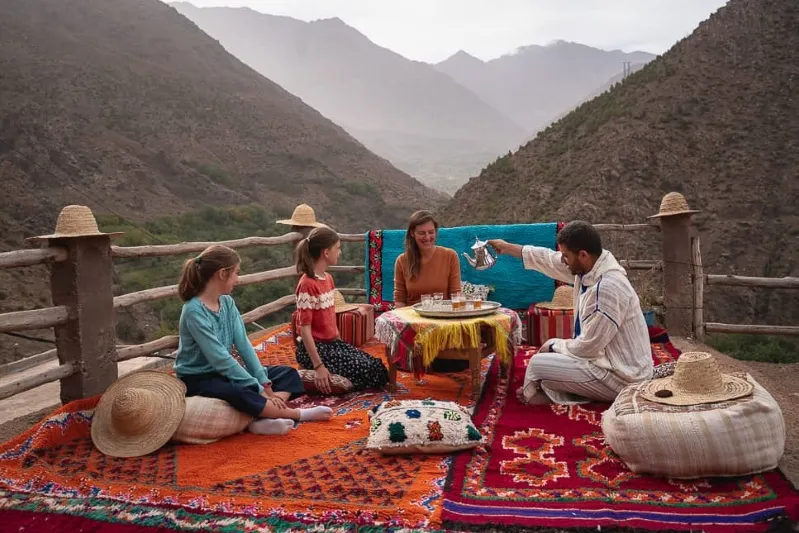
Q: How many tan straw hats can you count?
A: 7